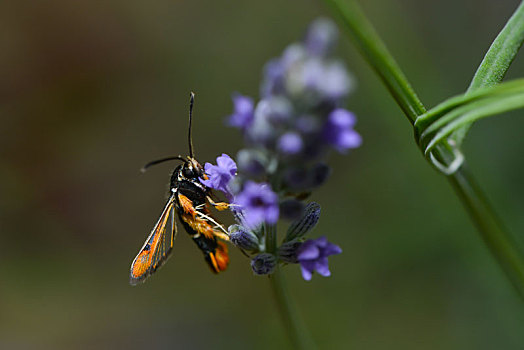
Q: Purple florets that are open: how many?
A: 5